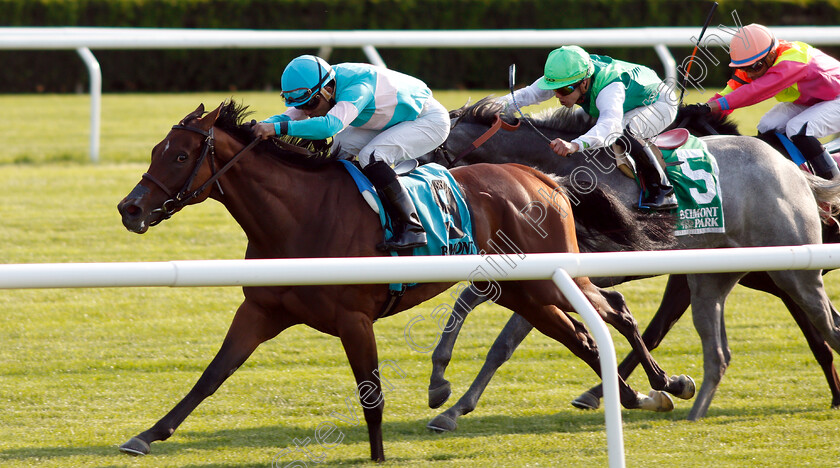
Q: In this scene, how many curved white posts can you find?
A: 4